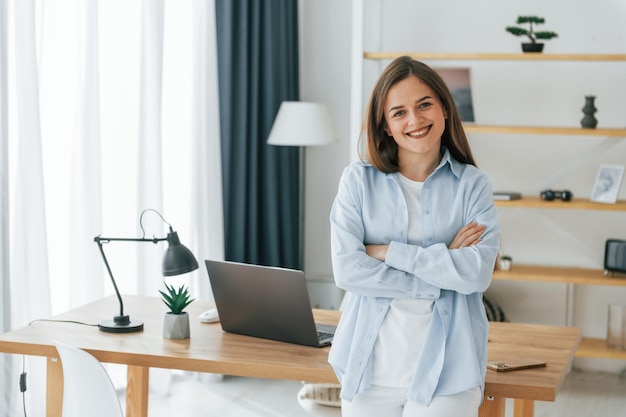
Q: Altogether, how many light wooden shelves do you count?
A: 5